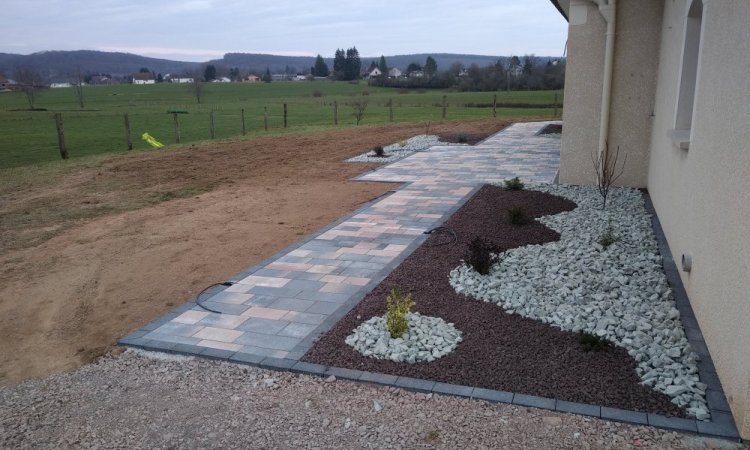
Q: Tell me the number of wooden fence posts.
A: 12